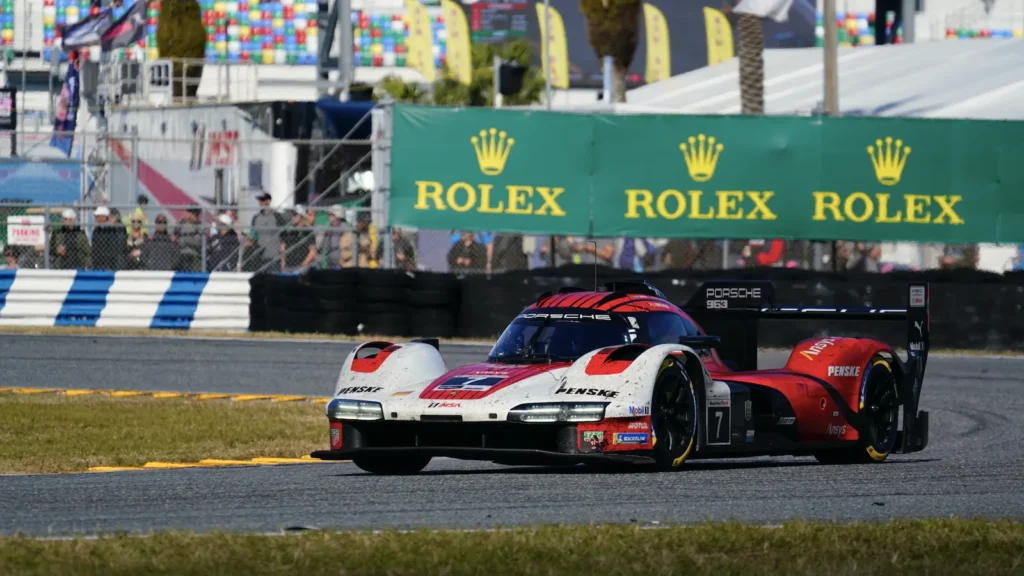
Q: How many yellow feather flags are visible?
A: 5